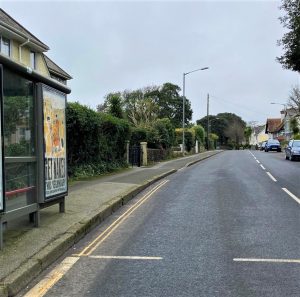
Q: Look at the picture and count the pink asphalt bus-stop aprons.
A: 0